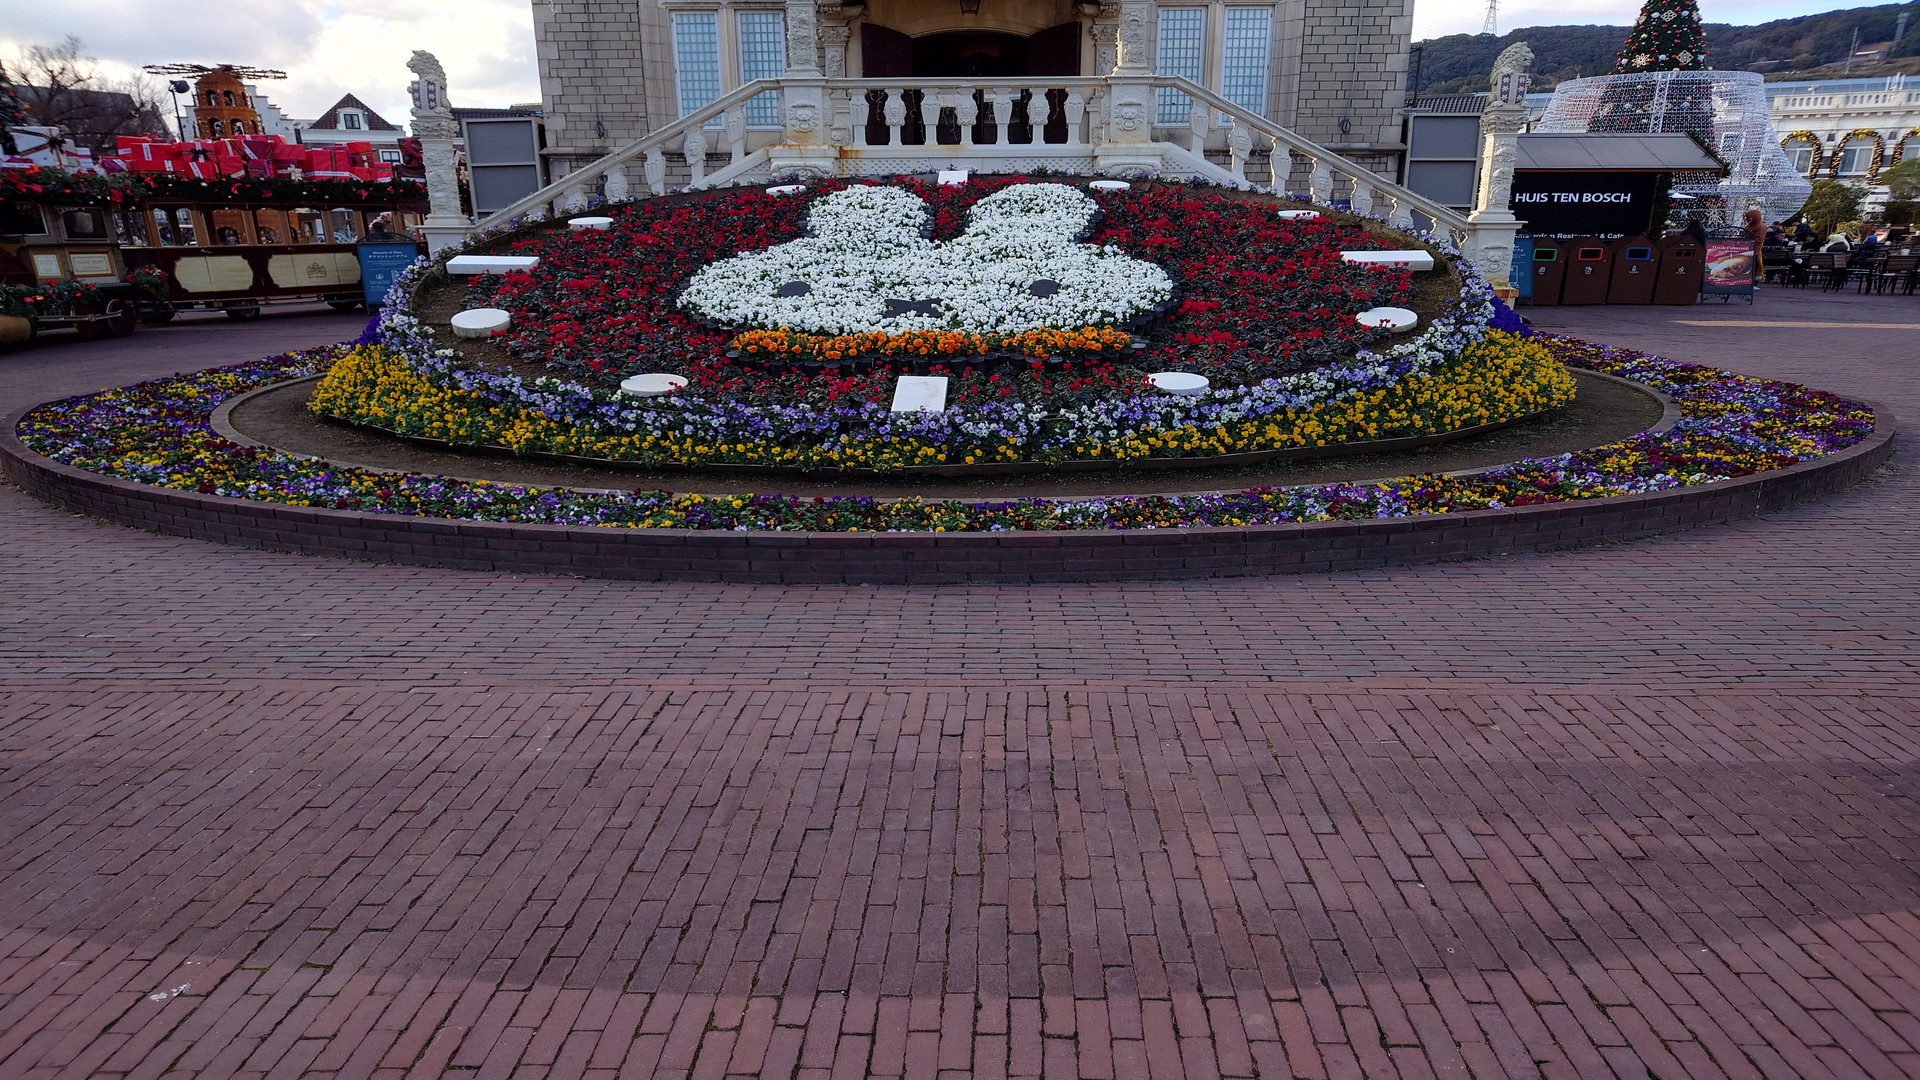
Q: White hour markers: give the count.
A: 12